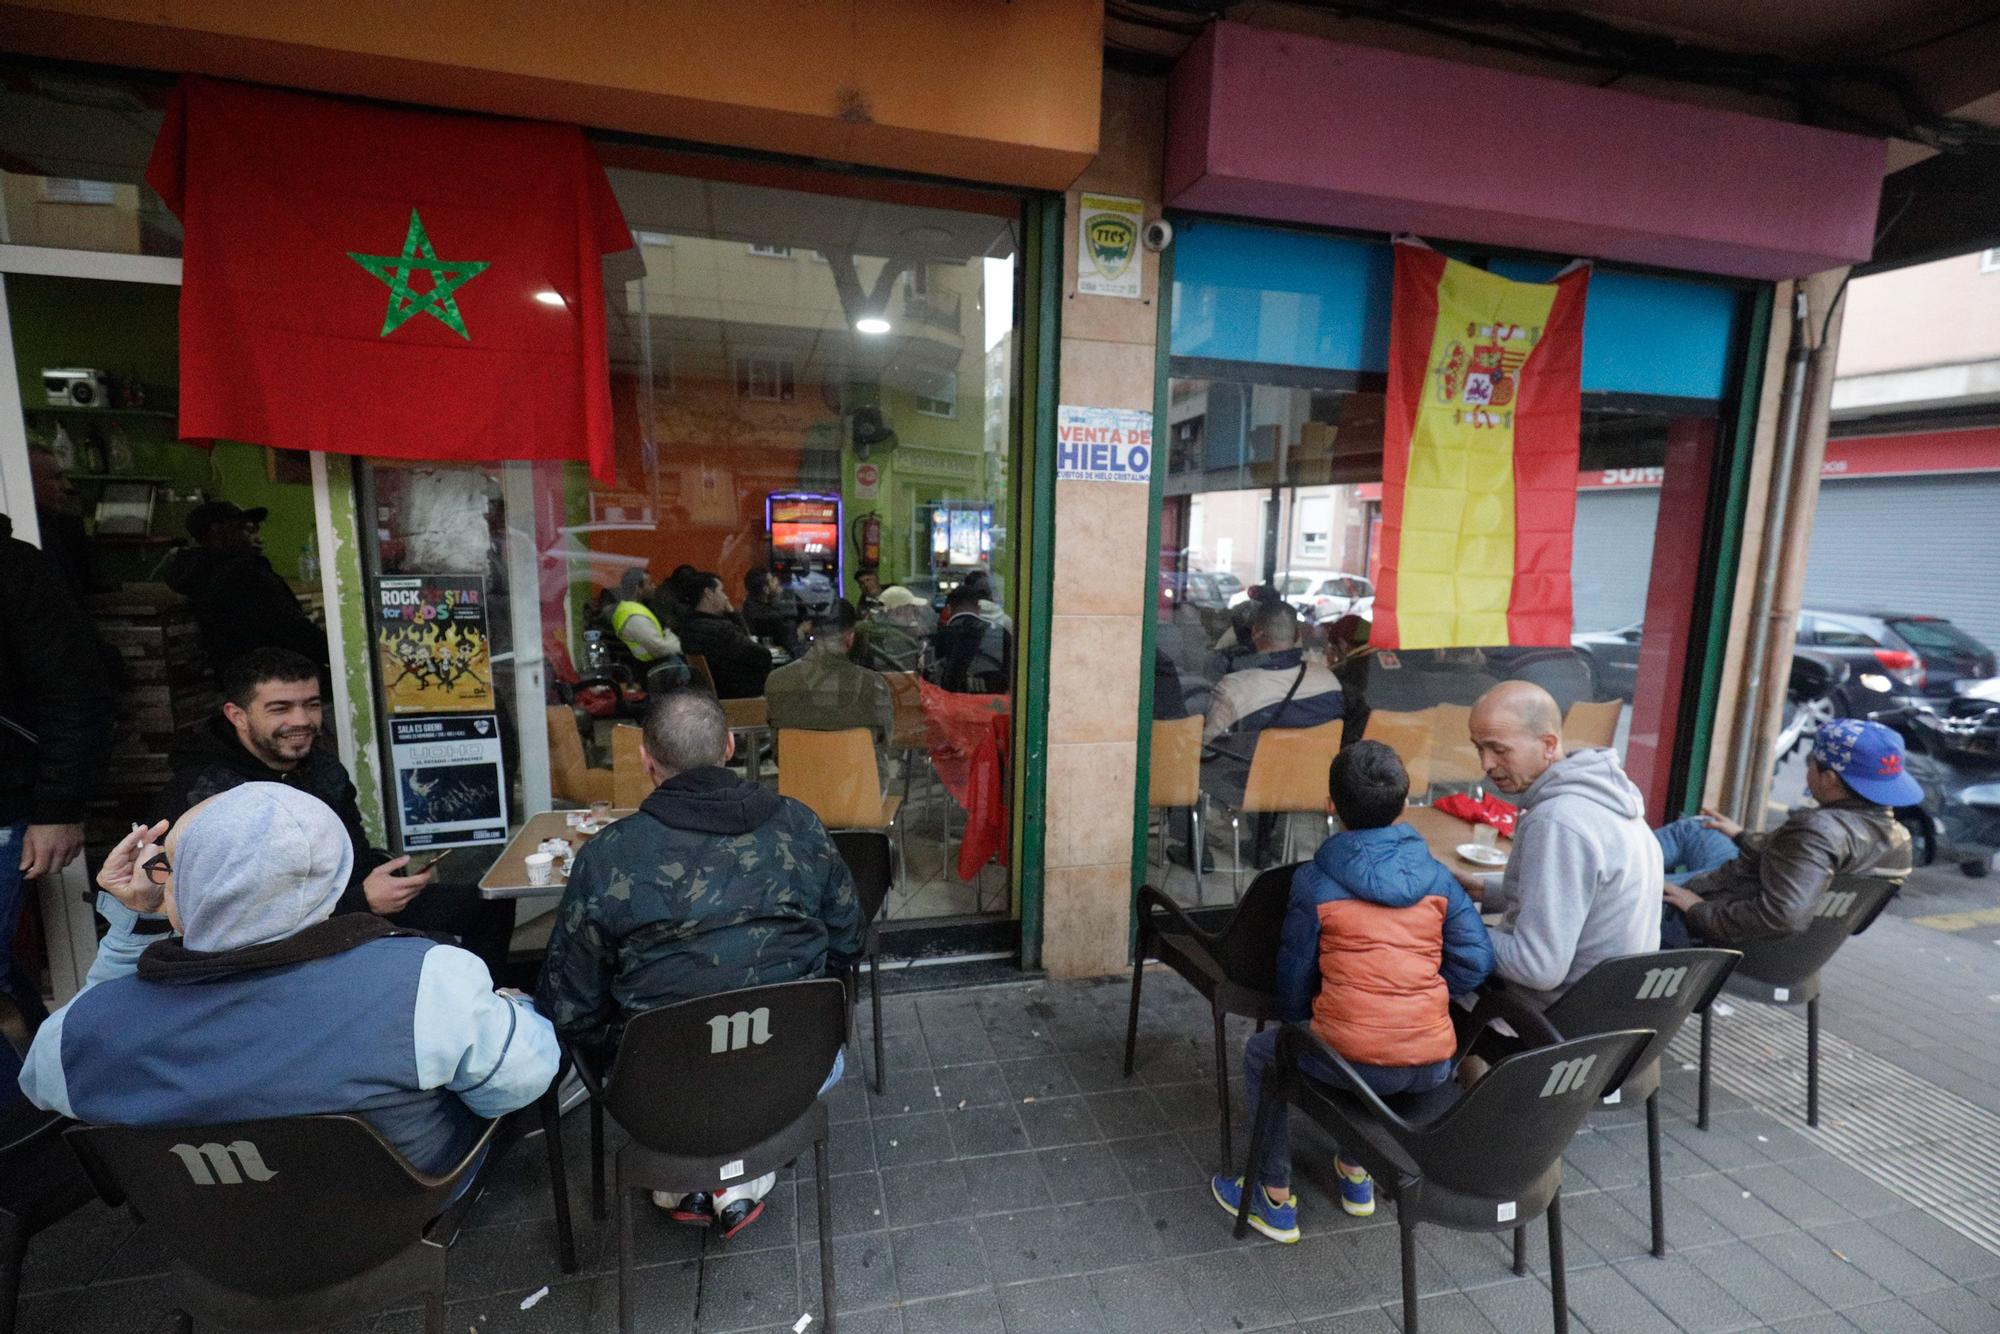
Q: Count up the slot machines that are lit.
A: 2